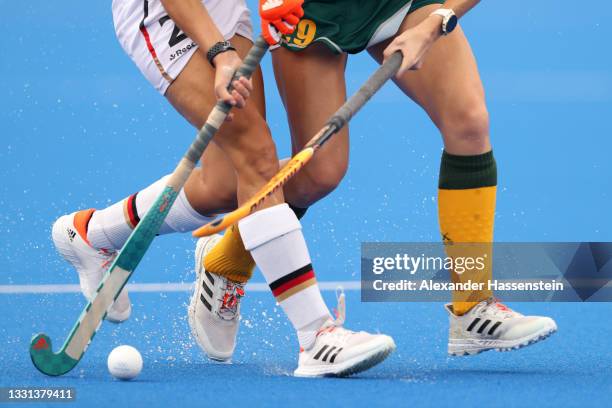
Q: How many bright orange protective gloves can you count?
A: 1